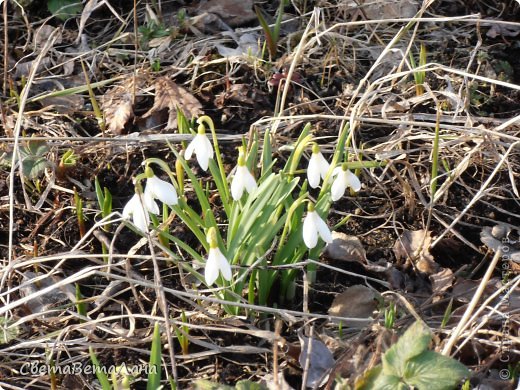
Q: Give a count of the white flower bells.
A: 8